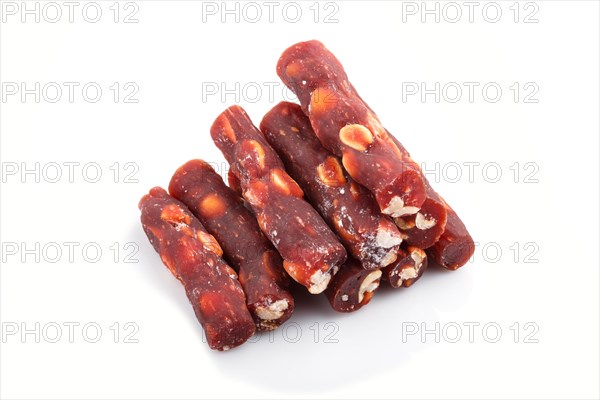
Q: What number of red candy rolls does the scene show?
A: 9